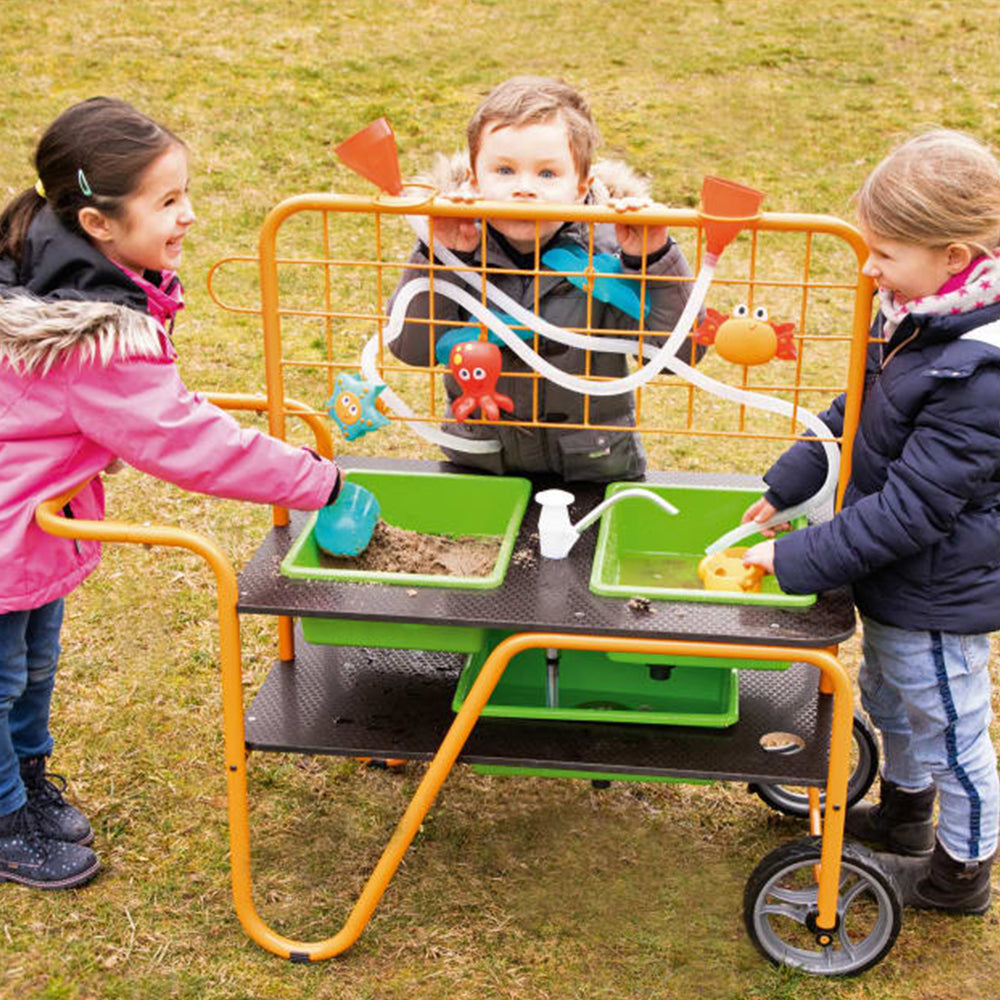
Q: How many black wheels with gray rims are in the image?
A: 2